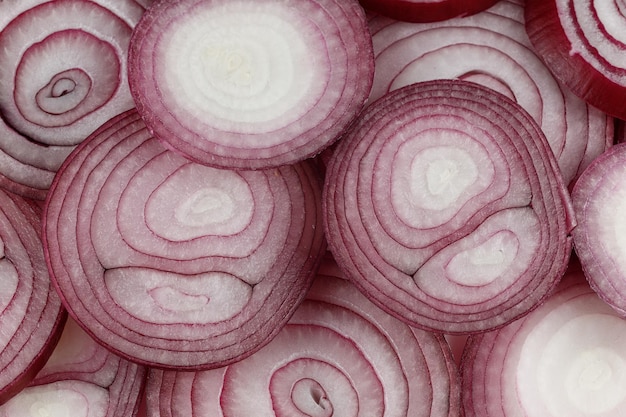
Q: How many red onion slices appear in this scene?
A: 12